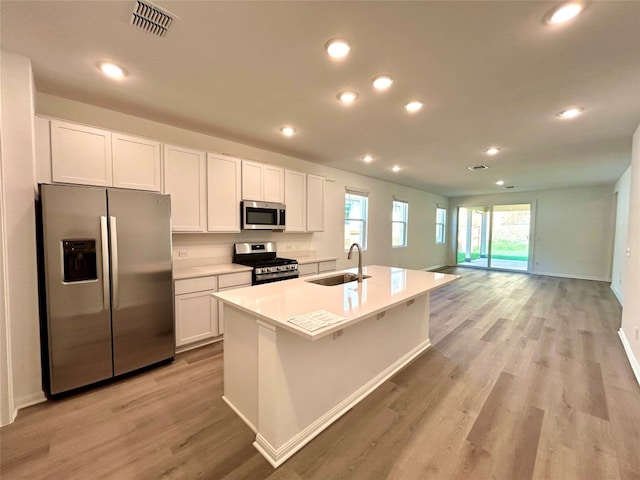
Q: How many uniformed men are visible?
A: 0